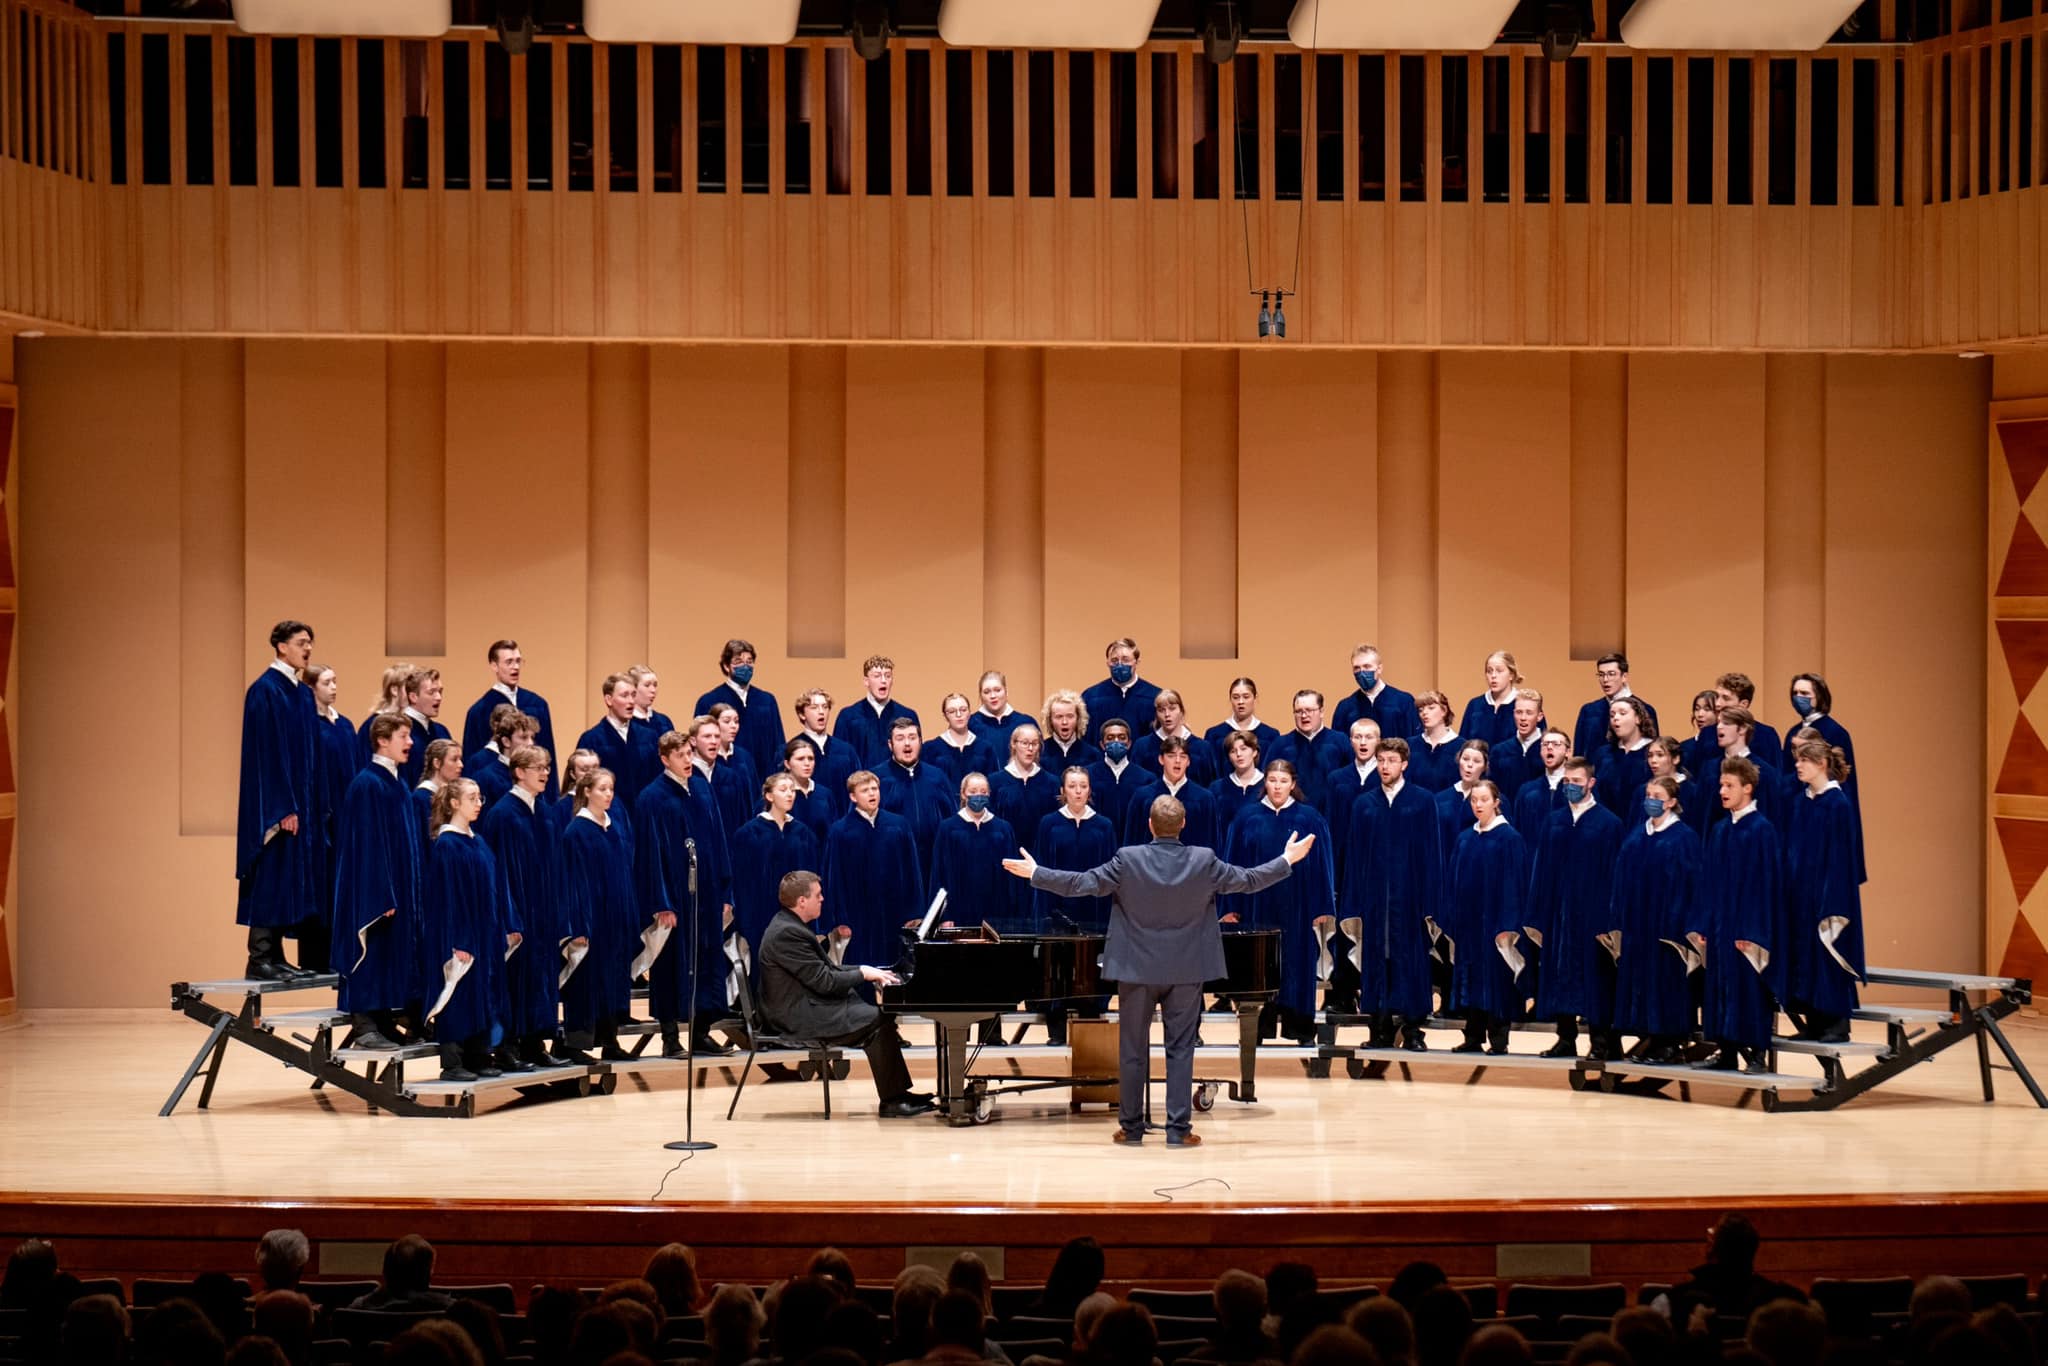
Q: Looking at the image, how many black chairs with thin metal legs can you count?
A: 1